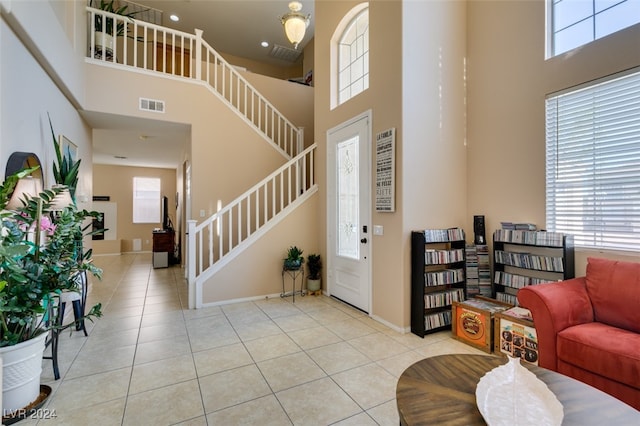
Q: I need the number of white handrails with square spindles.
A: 3